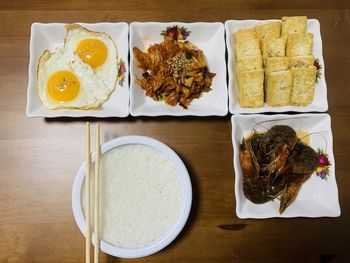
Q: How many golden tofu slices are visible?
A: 11